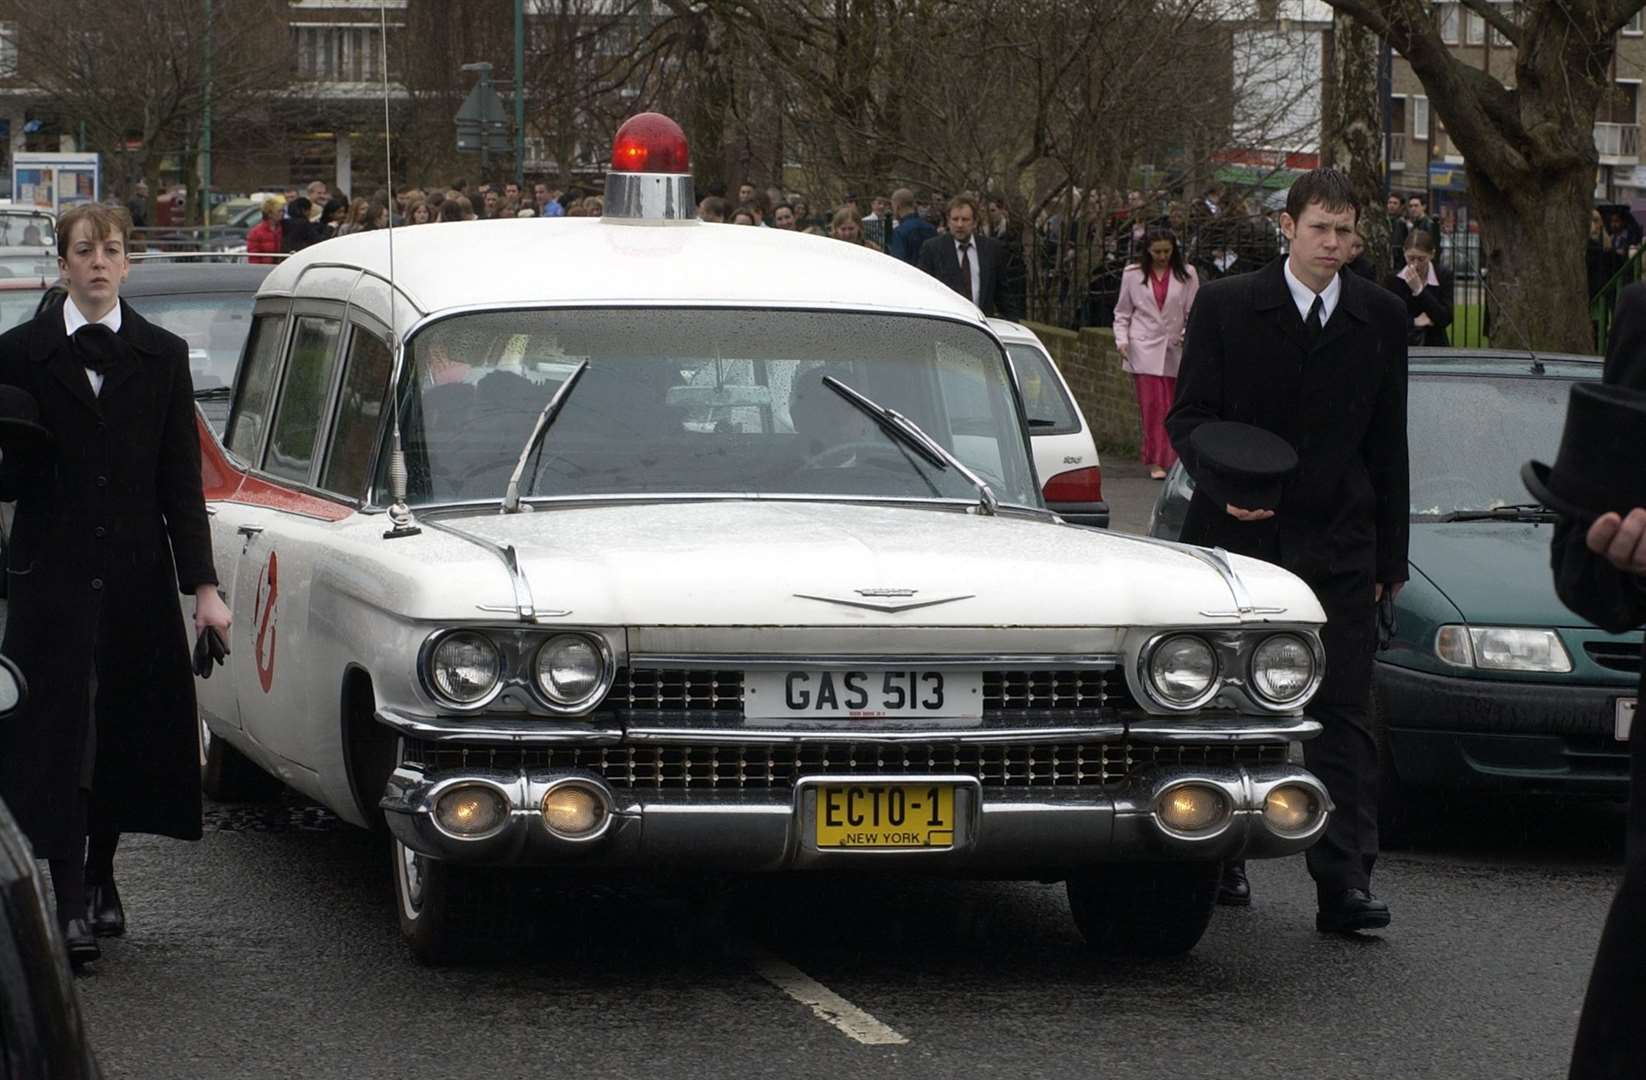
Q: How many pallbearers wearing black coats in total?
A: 3